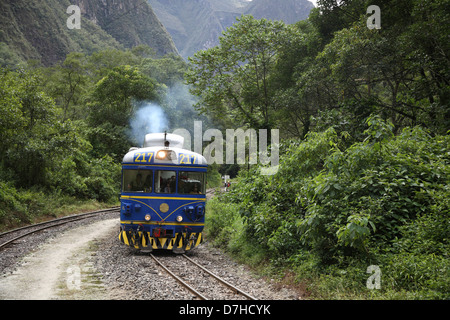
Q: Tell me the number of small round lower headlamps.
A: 2